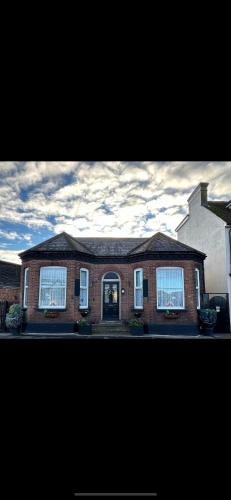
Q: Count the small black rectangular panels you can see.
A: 2